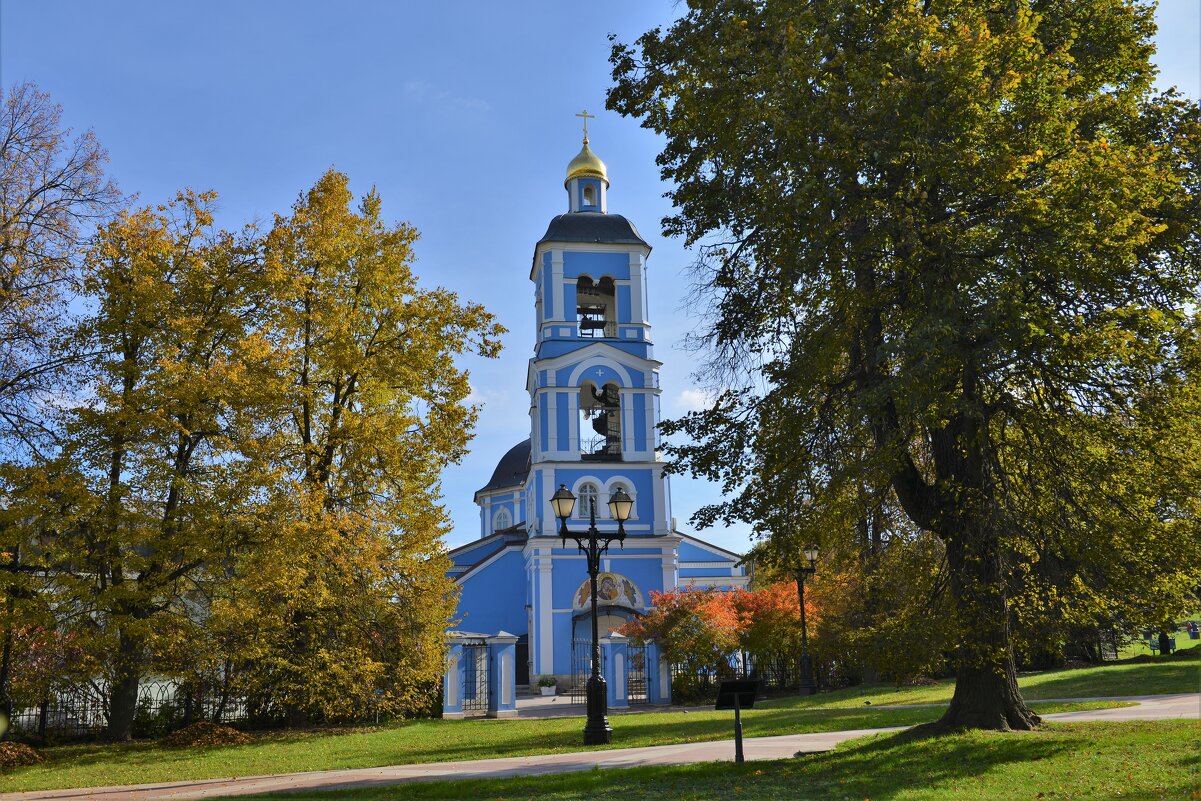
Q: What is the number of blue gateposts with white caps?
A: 4